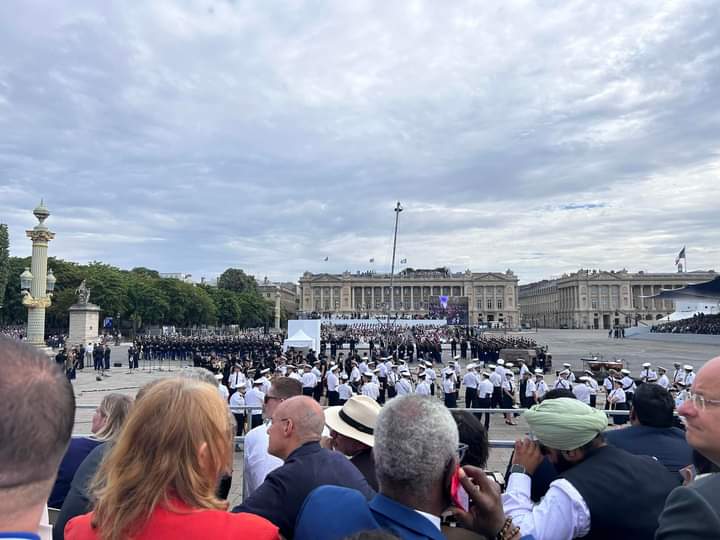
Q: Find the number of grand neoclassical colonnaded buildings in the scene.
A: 2